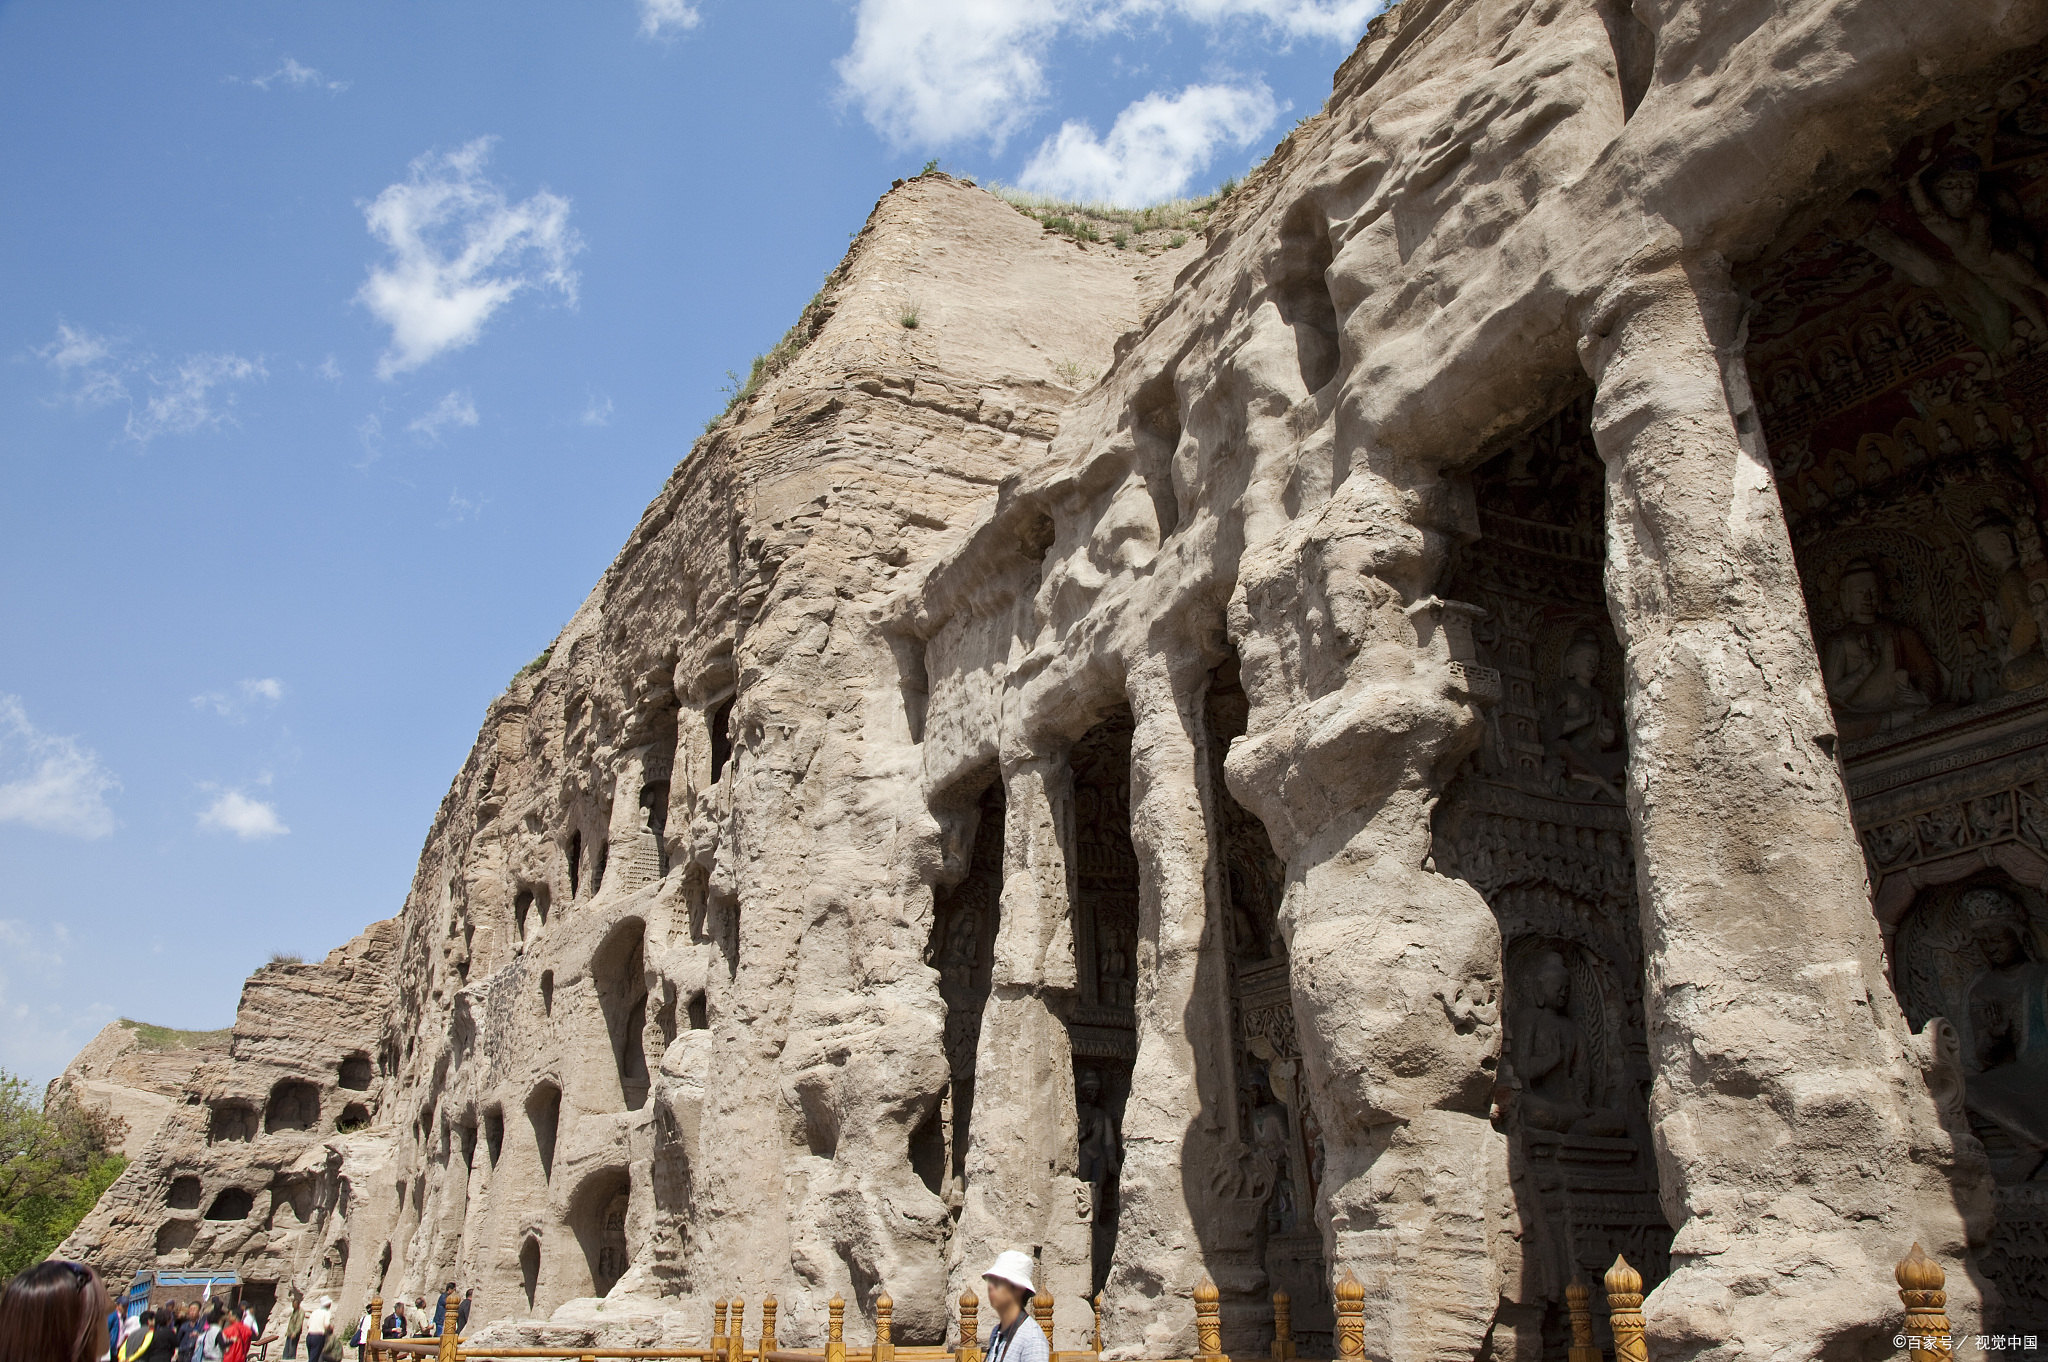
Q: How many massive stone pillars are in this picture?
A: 4